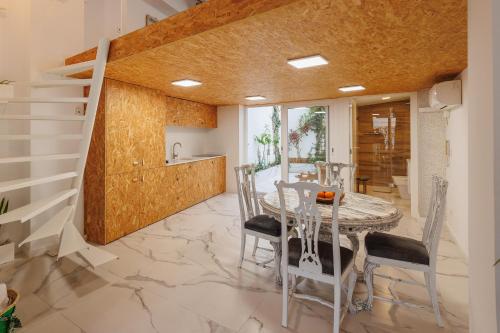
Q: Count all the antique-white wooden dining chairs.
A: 4